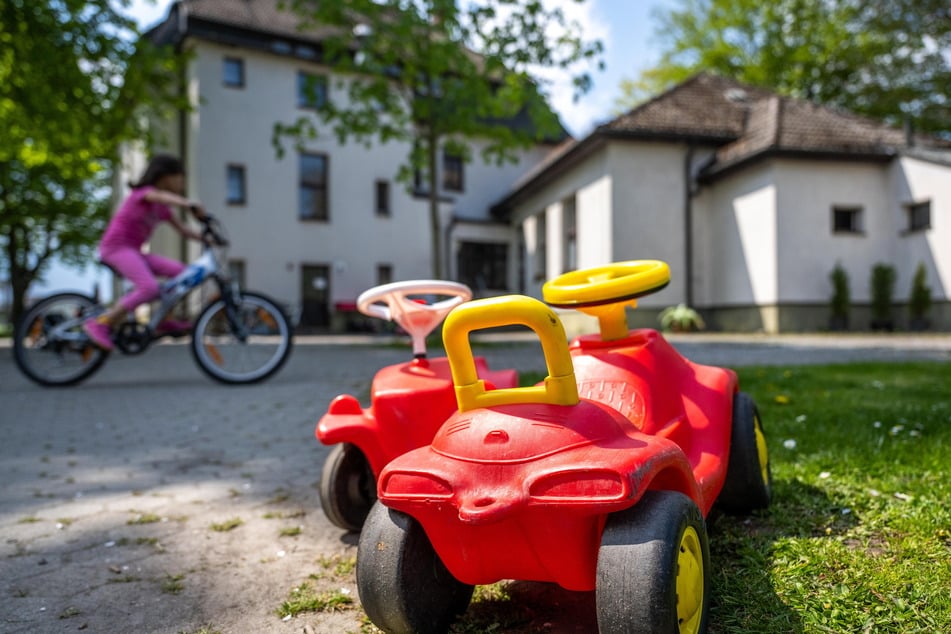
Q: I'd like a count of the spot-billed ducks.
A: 0